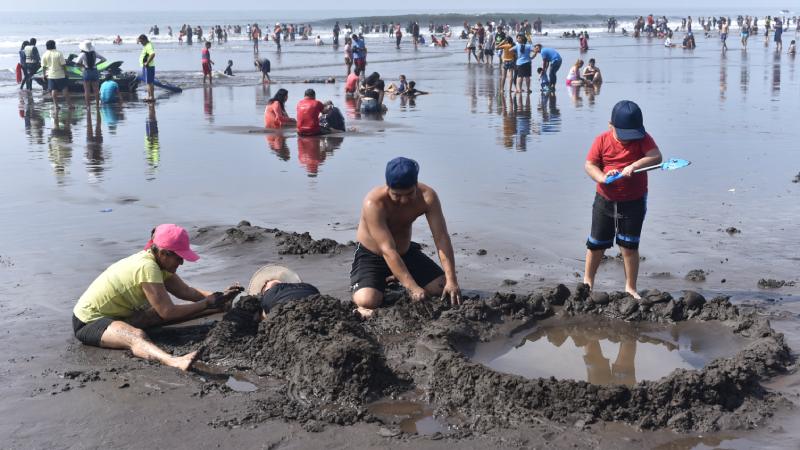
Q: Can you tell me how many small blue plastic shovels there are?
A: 1